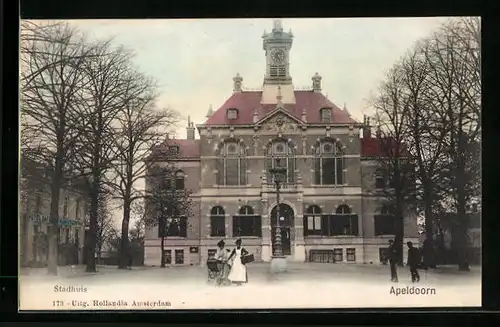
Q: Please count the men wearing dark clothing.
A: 2